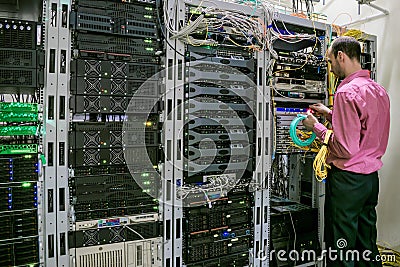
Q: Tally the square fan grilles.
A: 12